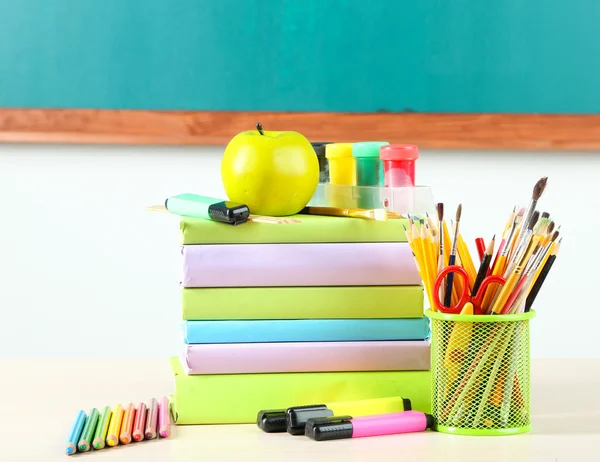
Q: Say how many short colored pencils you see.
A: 8